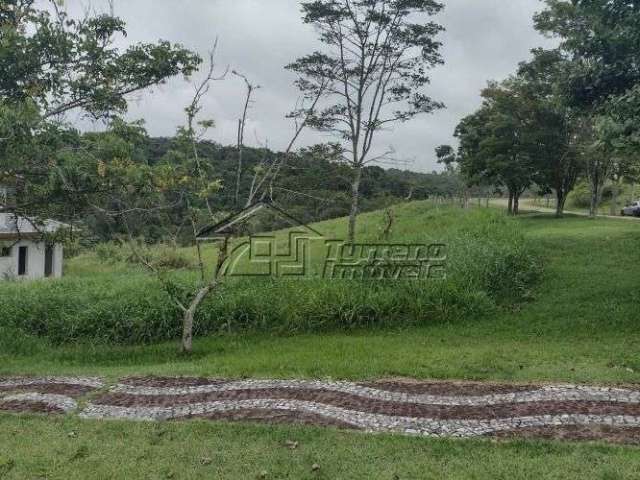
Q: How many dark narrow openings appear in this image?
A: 2